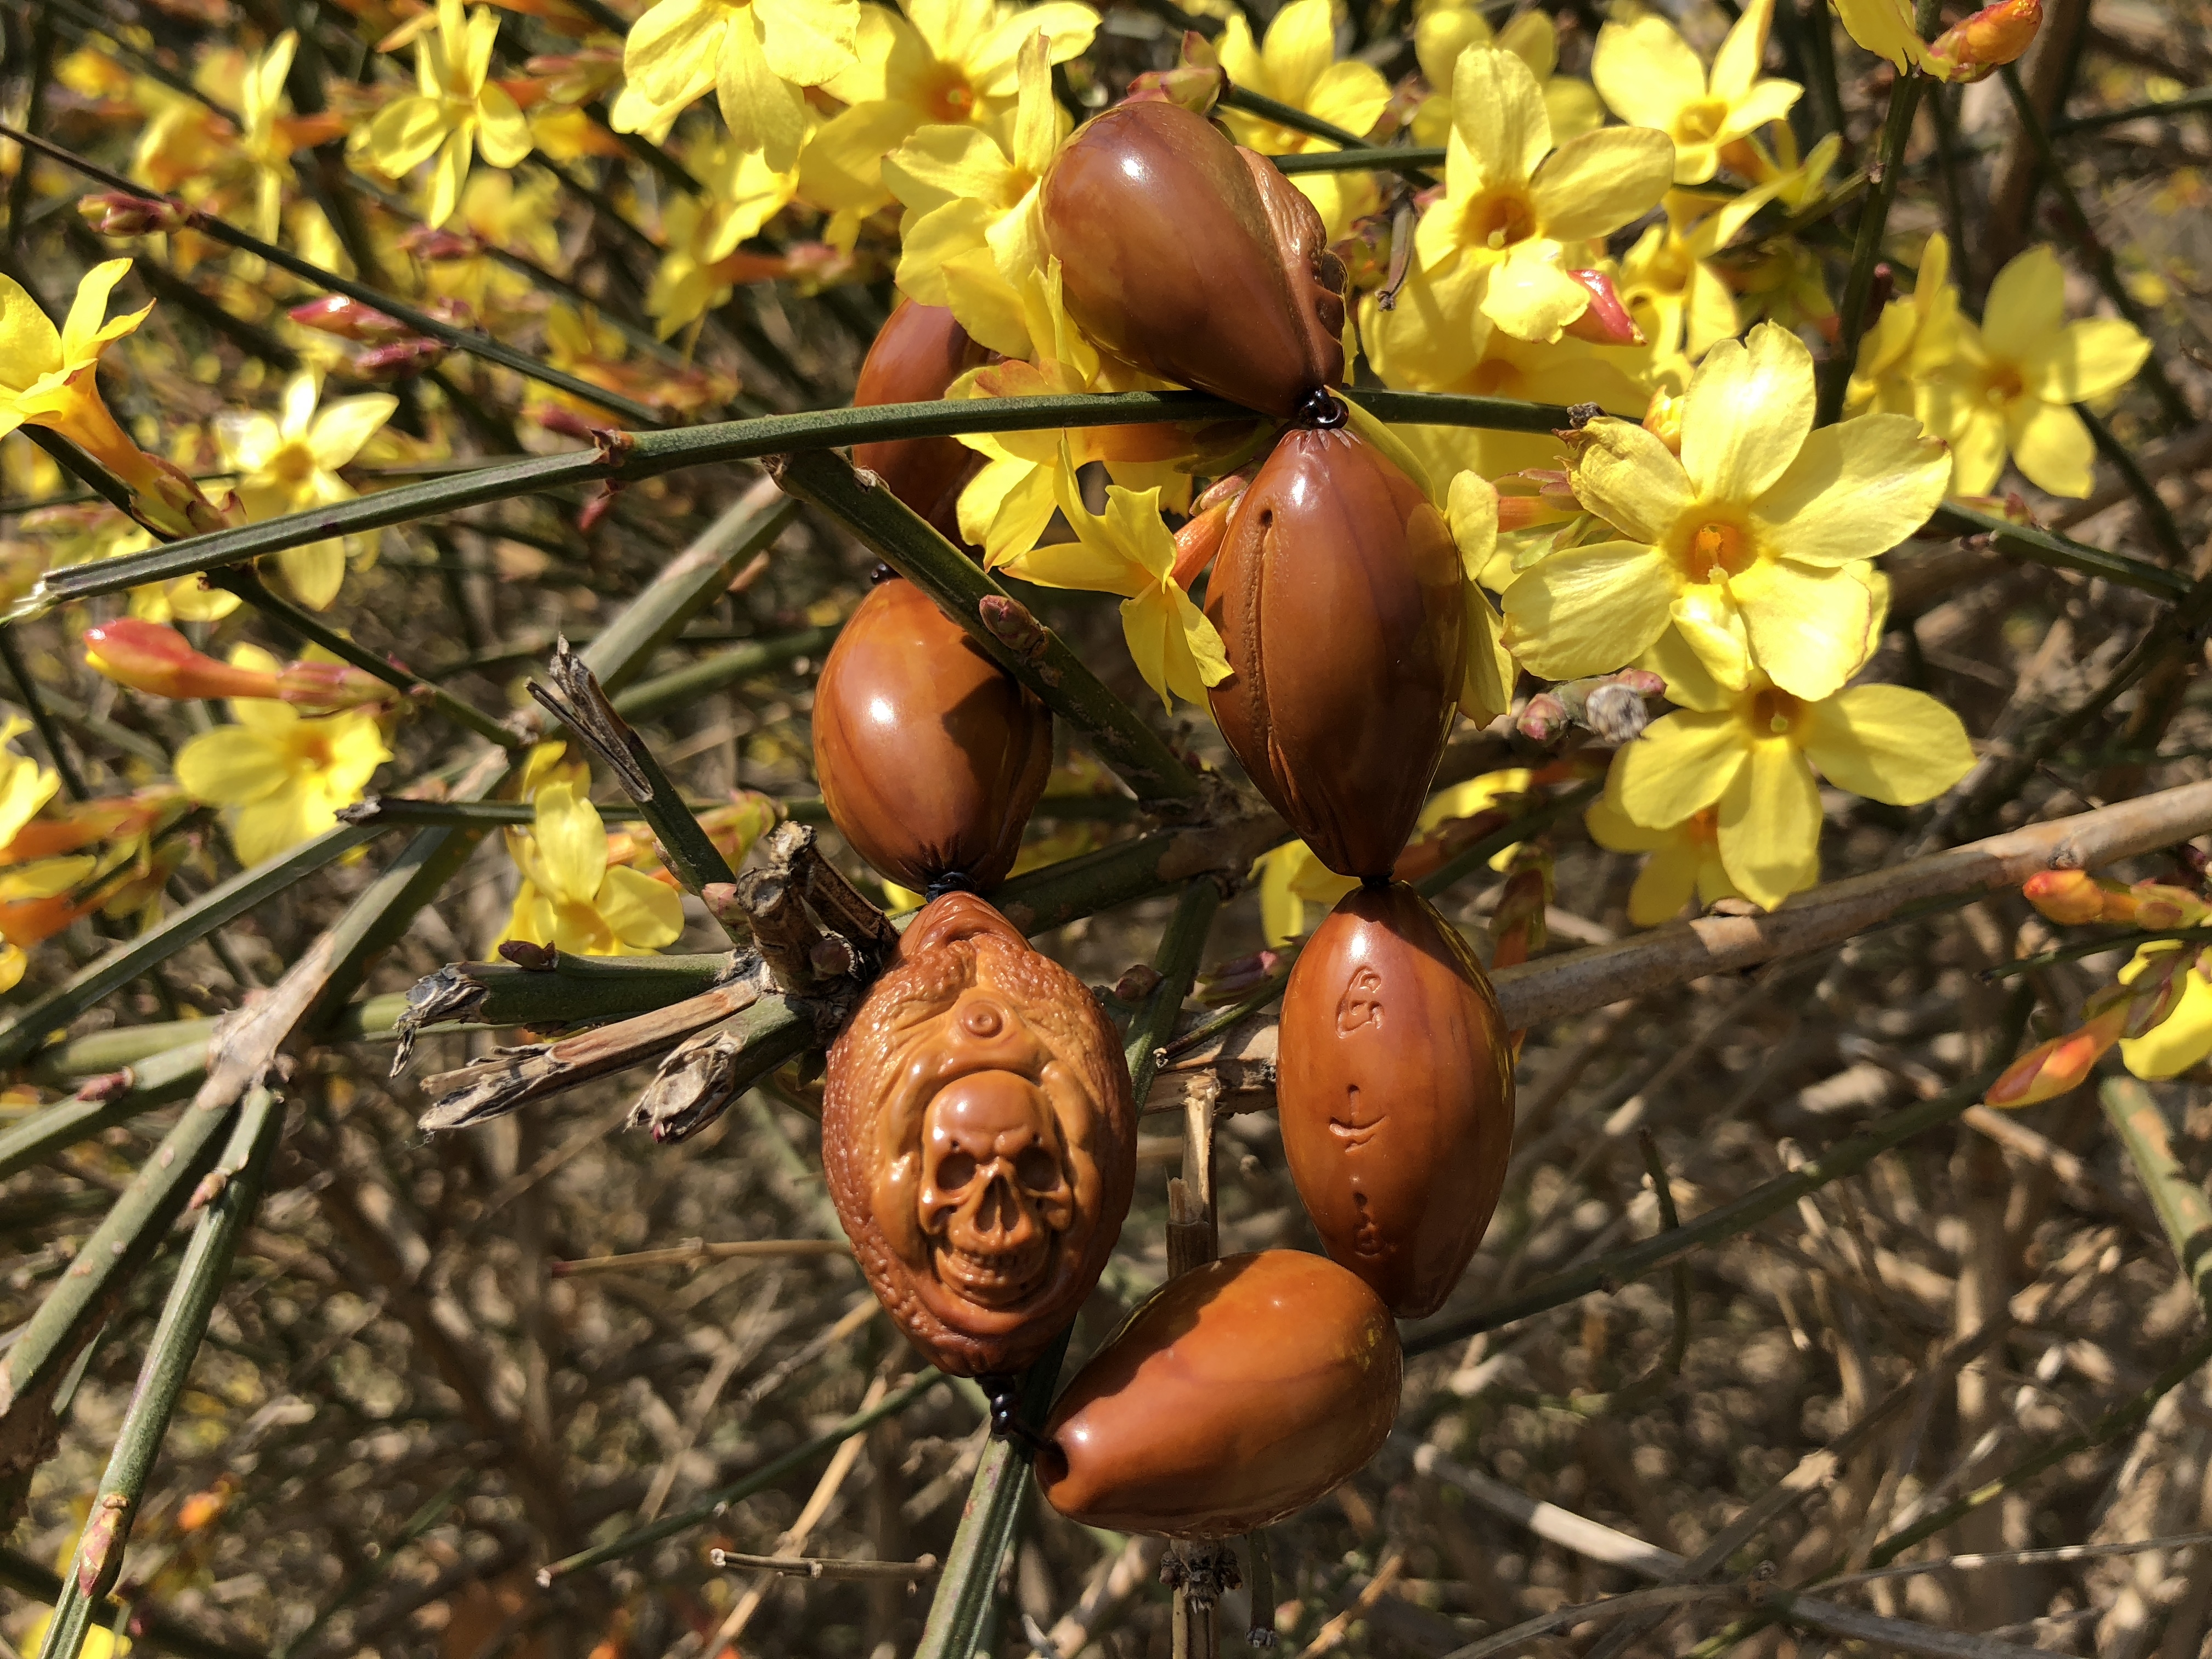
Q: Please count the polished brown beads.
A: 7